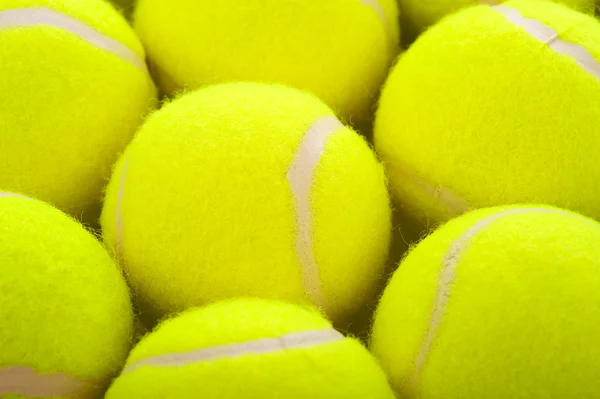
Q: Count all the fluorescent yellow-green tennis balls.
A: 8